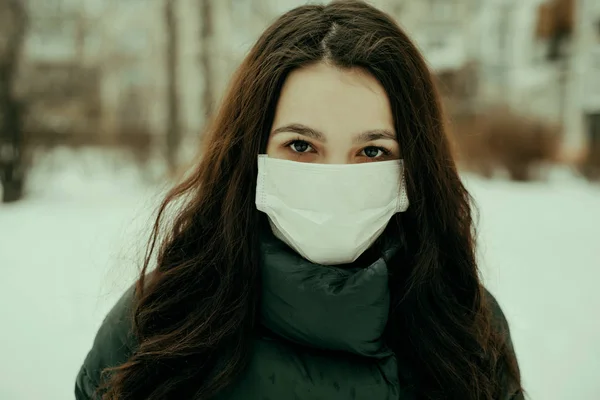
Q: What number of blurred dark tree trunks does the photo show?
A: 3